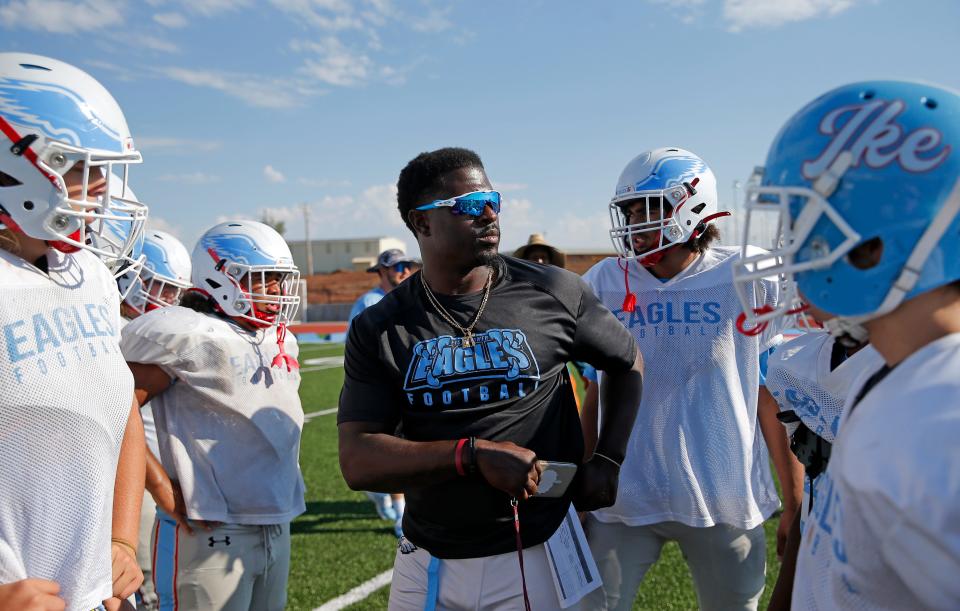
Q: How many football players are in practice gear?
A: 7